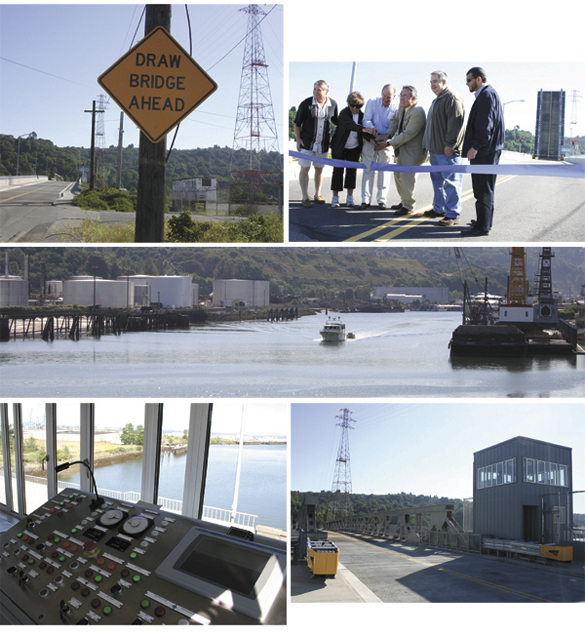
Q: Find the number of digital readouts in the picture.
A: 2